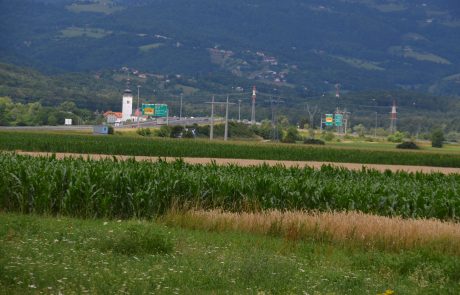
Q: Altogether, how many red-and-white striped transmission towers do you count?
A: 3